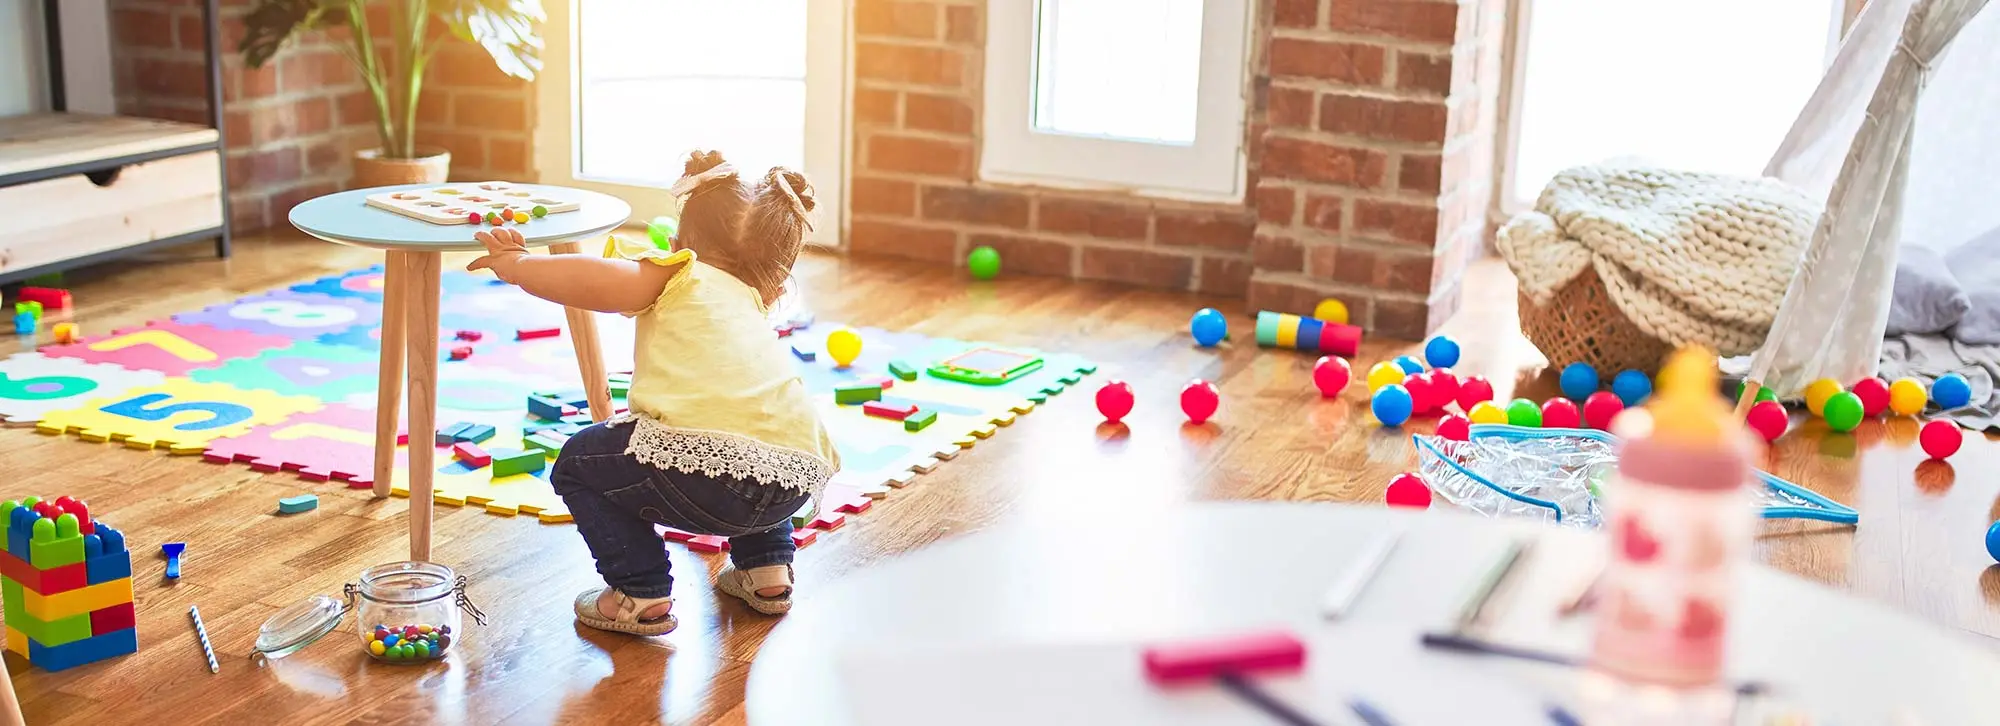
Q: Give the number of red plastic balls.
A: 13